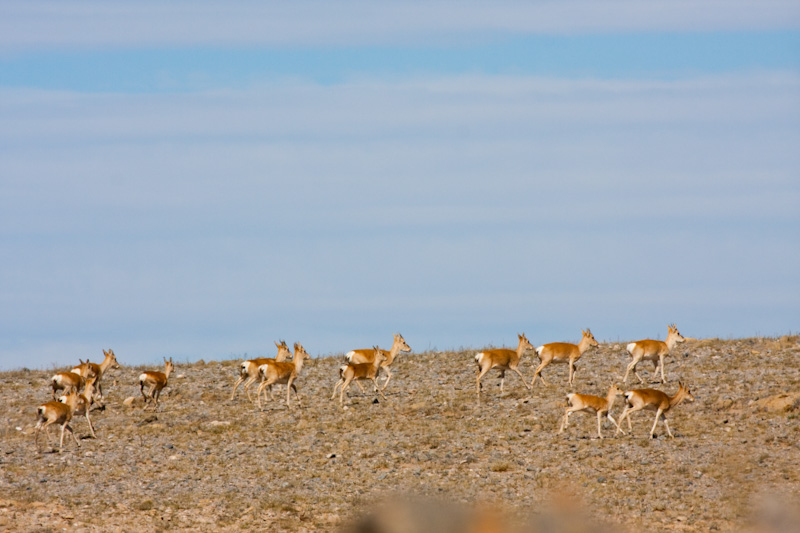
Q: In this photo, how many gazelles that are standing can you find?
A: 14